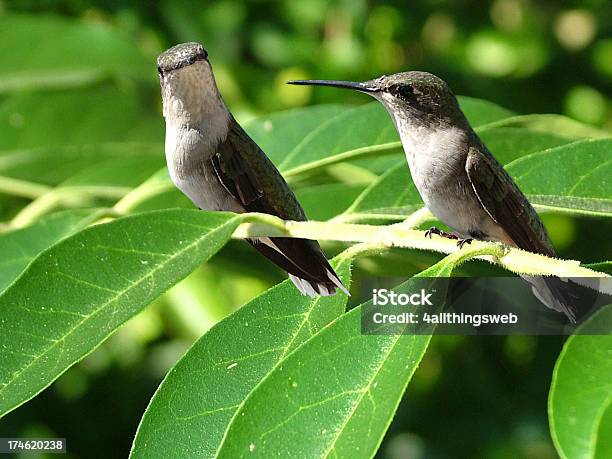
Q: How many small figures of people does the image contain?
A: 0